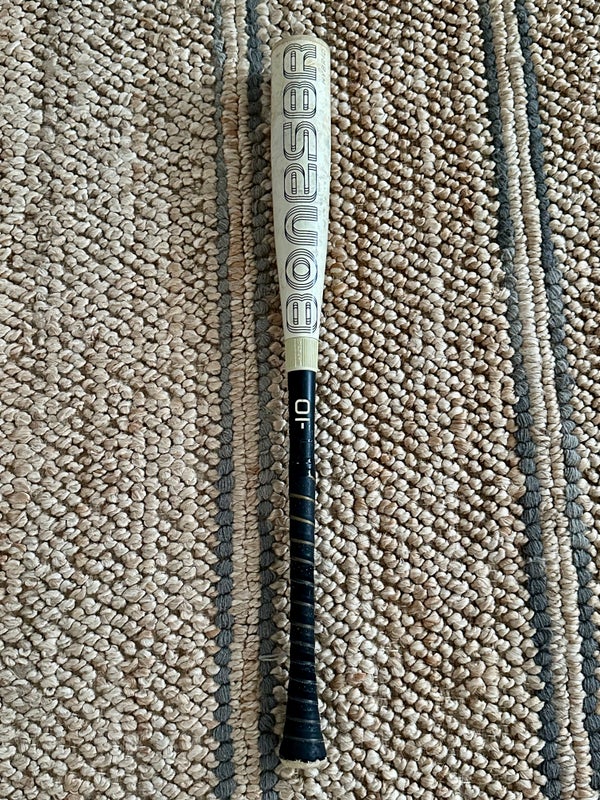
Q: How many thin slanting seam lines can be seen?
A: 13